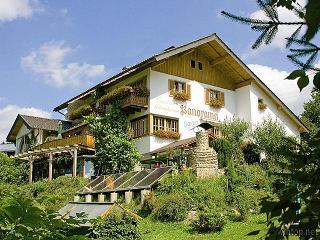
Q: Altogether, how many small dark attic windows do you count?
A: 2